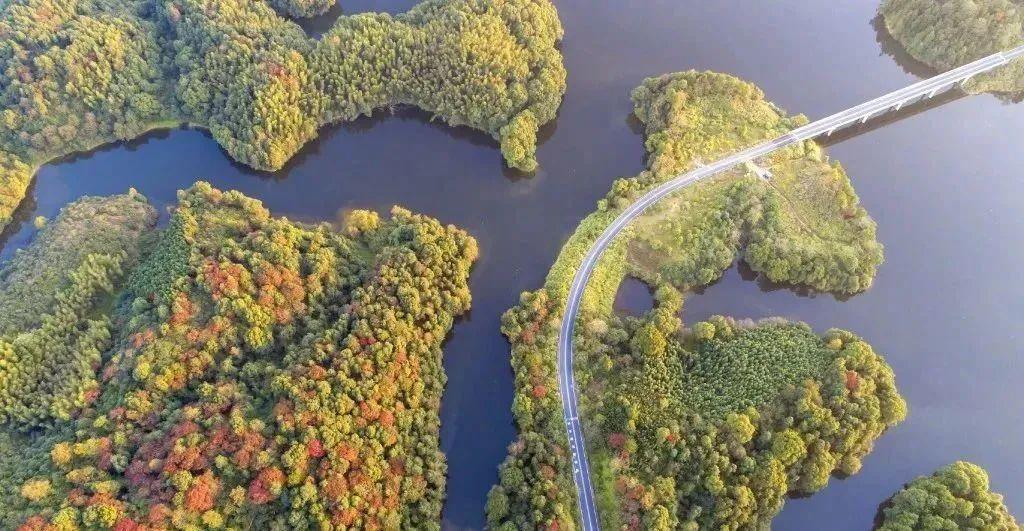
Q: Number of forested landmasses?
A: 5